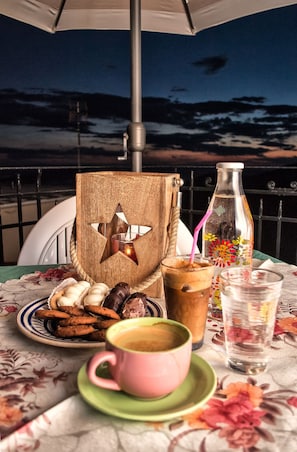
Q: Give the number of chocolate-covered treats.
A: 2